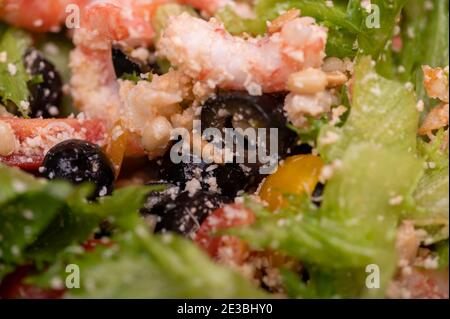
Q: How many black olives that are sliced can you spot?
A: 1